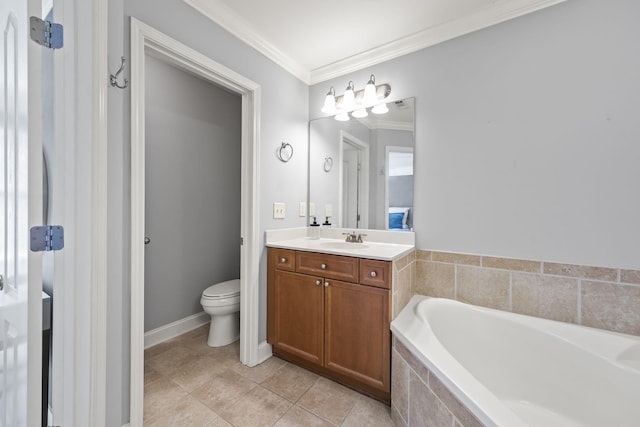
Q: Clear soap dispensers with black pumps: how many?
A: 1